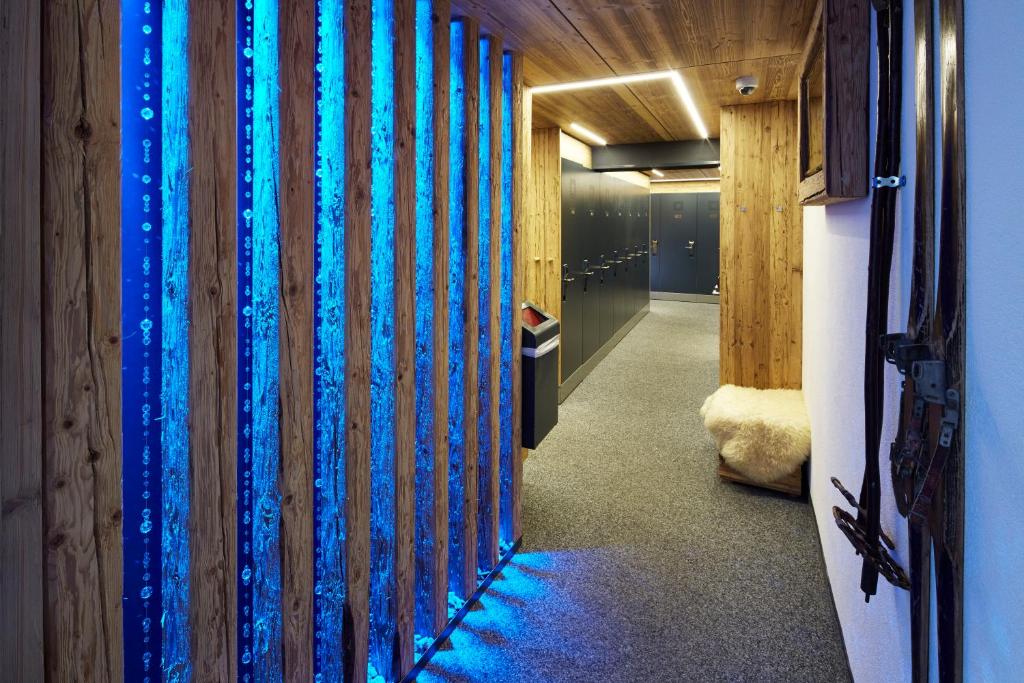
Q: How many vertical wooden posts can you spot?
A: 9